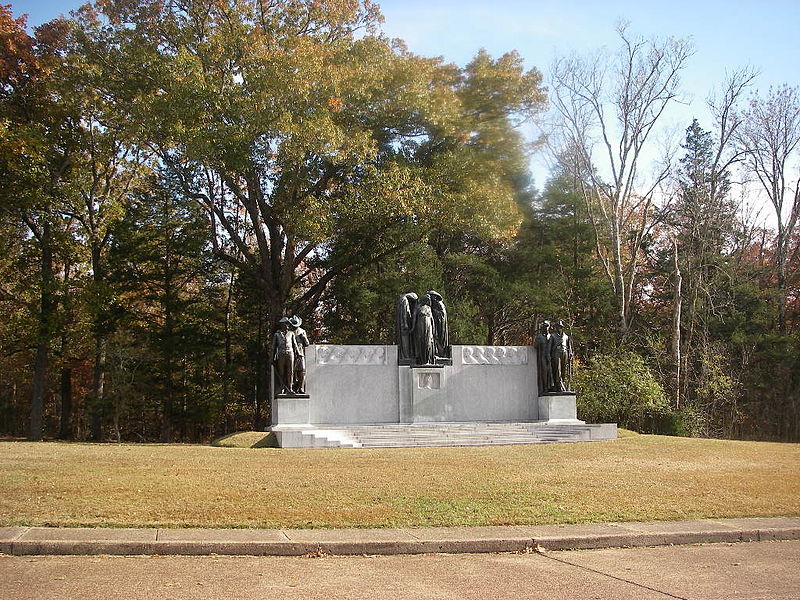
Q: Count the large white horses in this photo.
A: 0